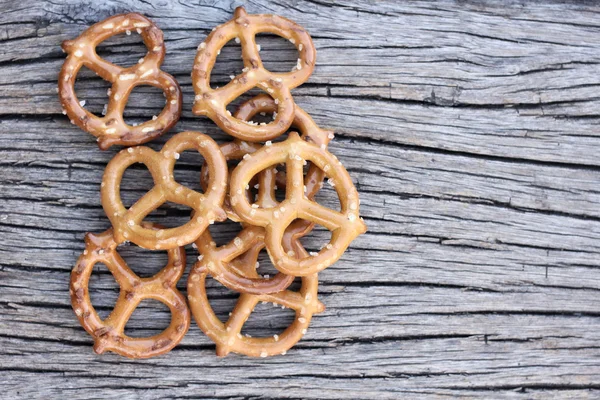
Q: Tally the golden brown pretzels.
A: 8